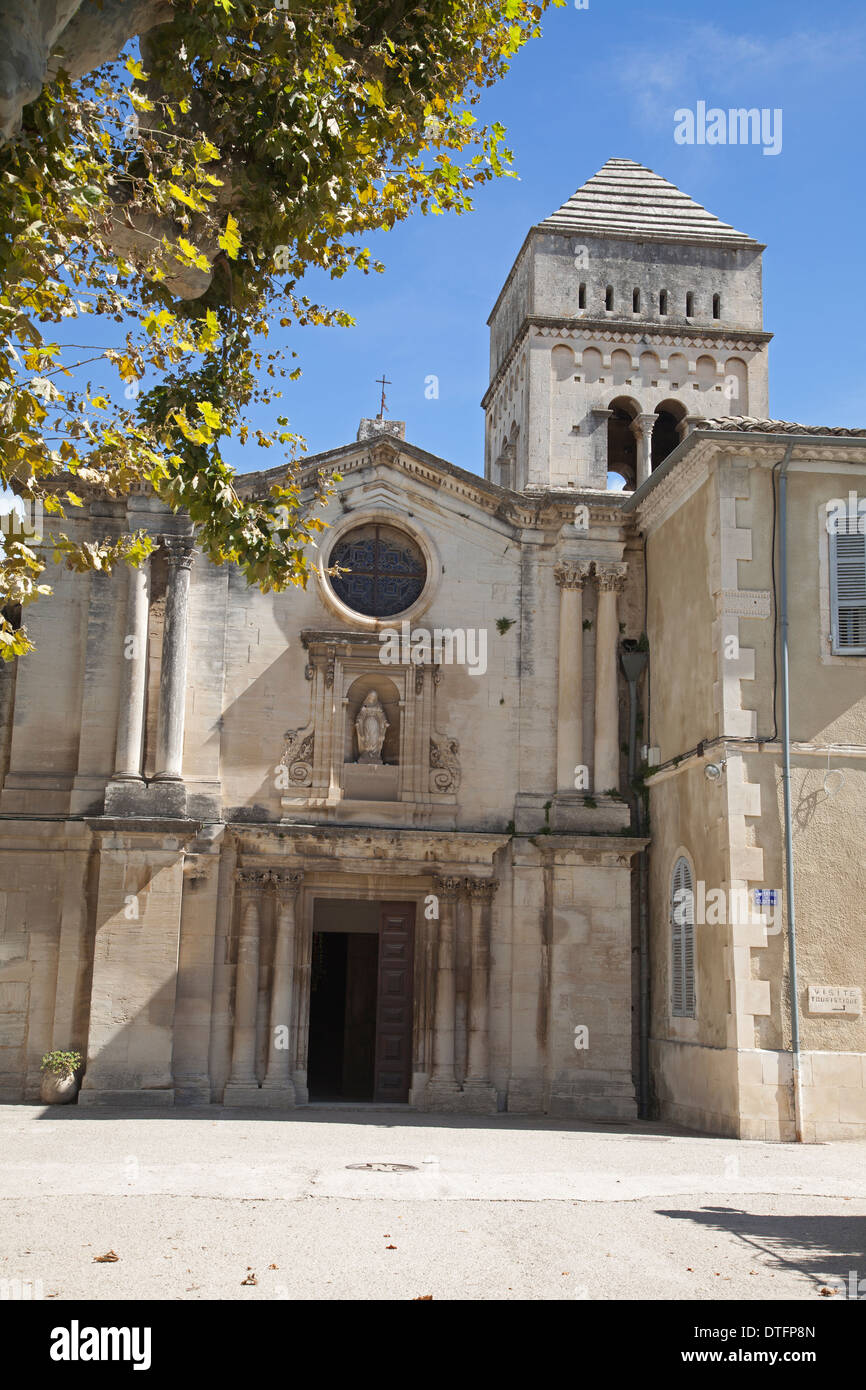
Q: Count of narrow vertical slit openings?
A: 6